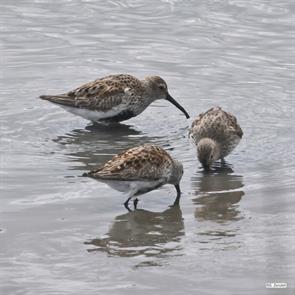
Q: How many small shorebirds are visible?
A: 3